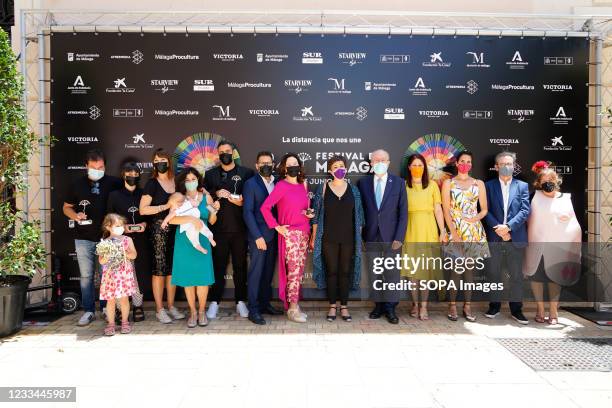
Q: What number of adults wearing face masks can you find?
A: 13